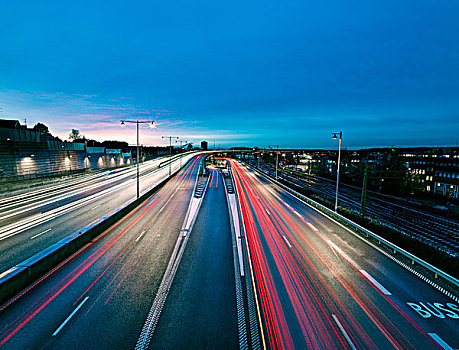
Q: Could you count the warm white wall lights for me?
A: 7